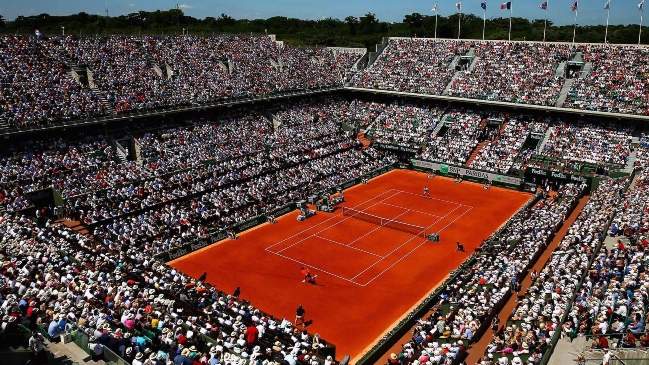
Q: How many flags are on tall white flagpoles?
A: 8